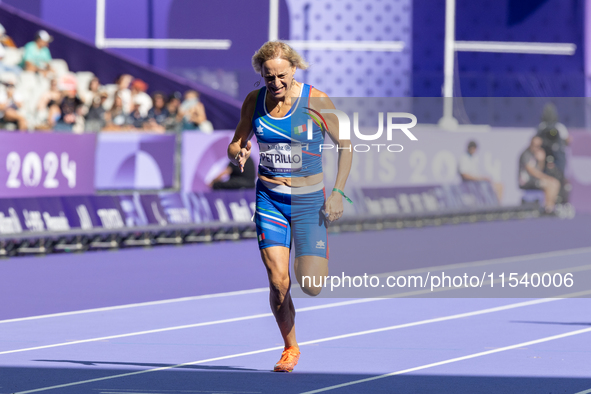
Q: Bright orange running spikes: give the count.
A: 1